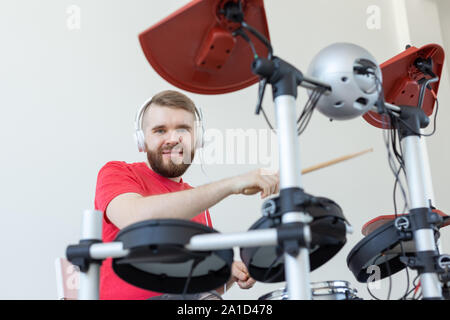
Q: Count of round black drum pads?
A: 3